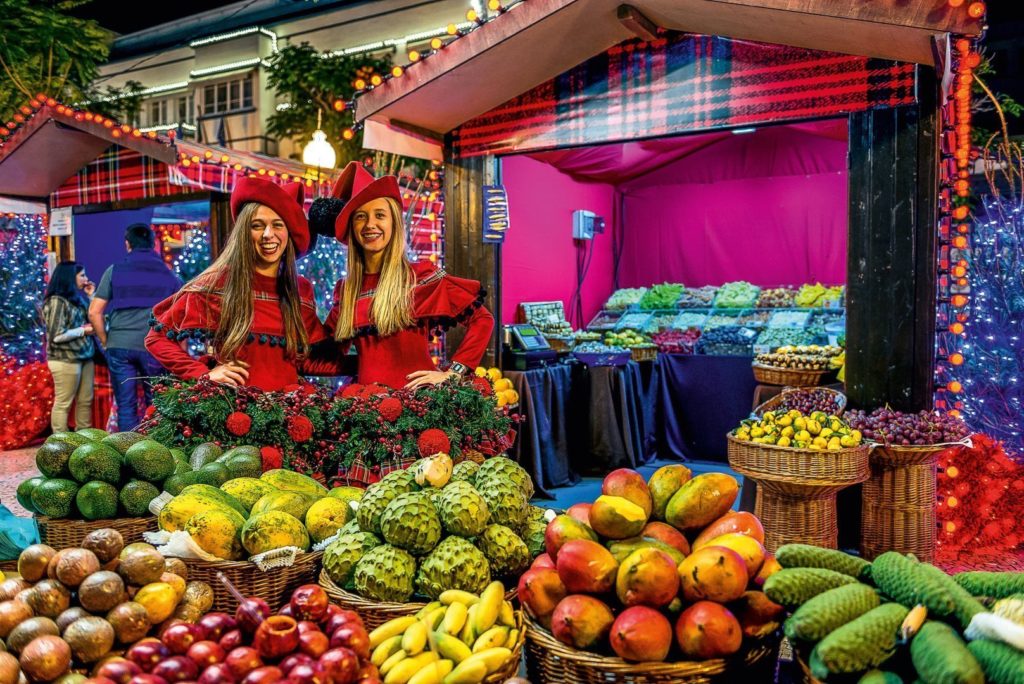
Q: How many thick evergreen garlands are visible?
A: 2